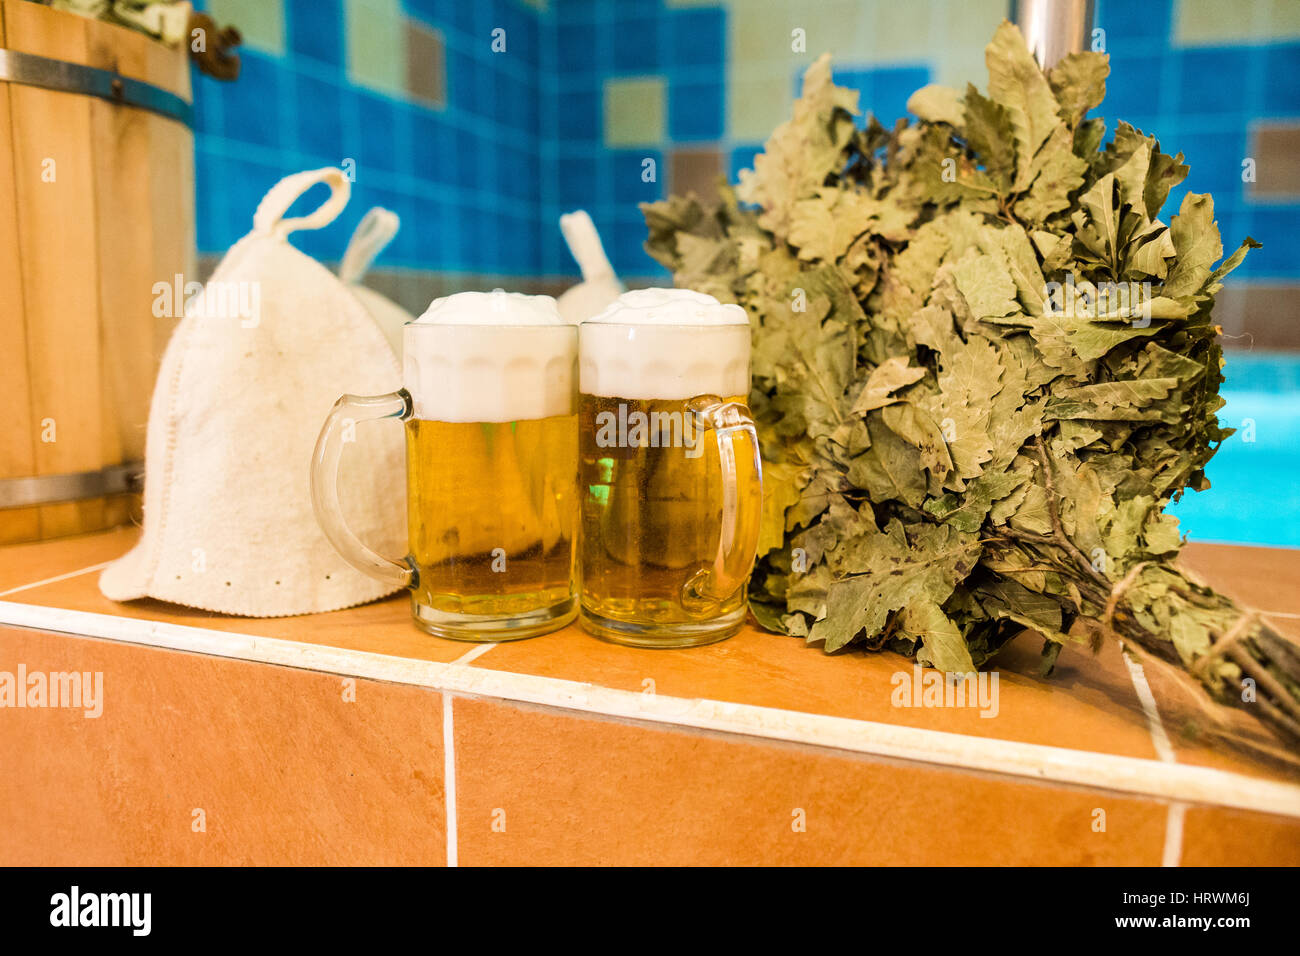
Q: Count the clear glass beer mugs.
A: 2